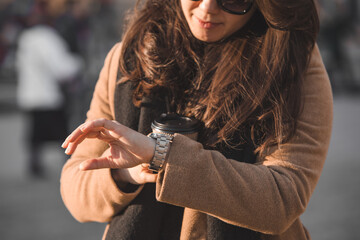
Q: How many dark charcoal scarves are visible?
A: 1